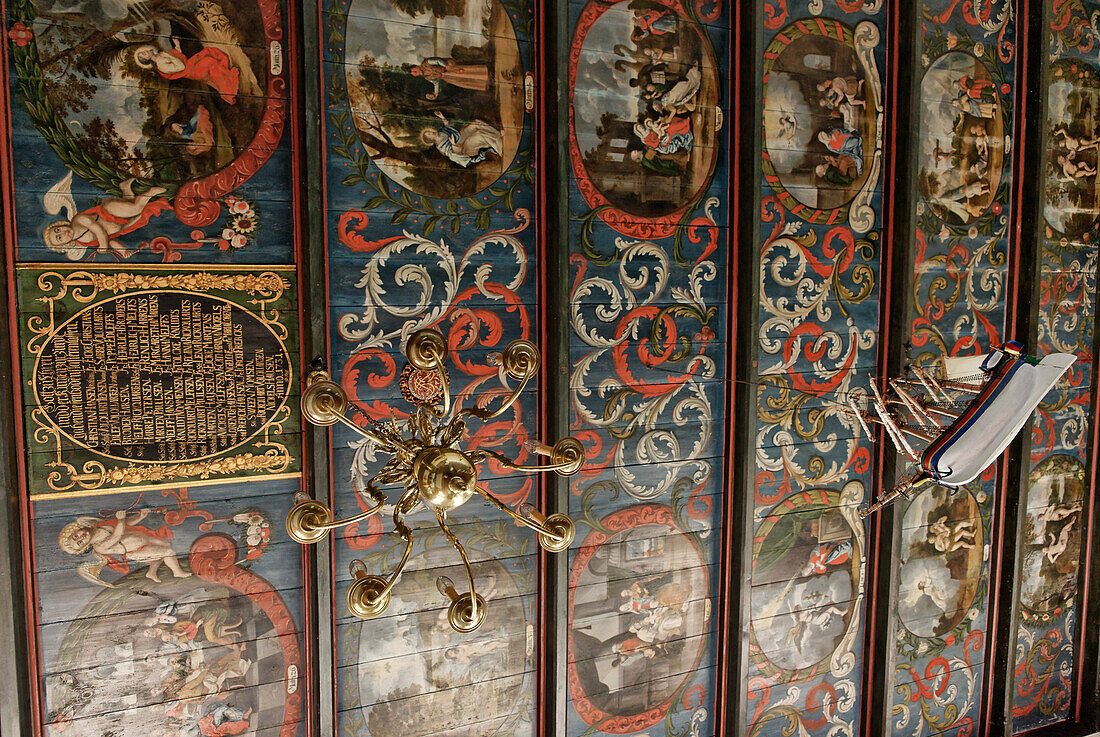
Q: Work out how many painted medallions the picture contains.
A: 12